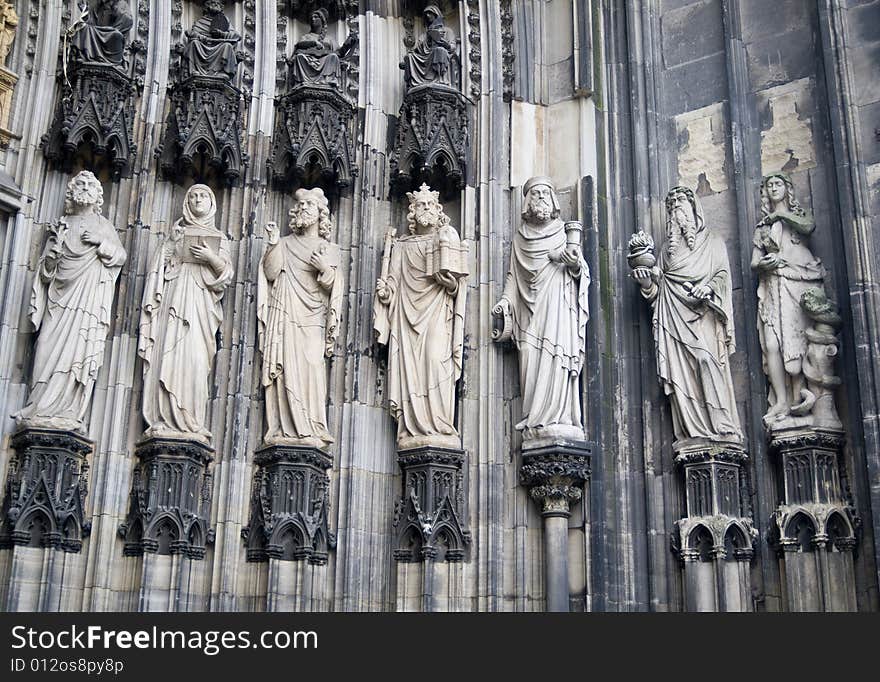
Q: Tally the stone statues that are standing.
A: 7